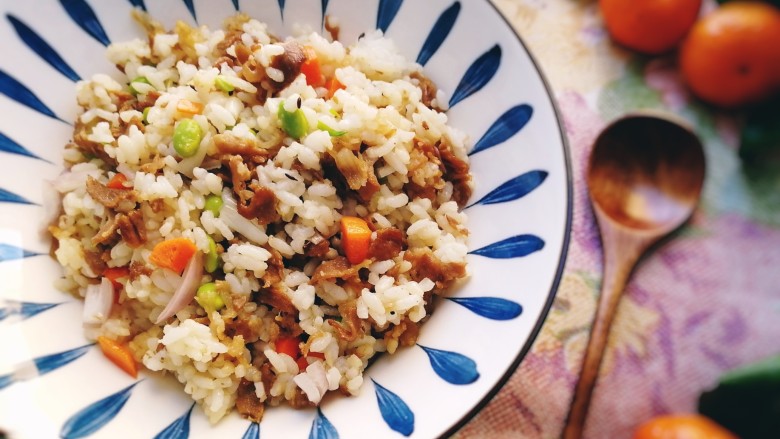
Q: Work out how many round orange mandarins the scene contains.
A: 3